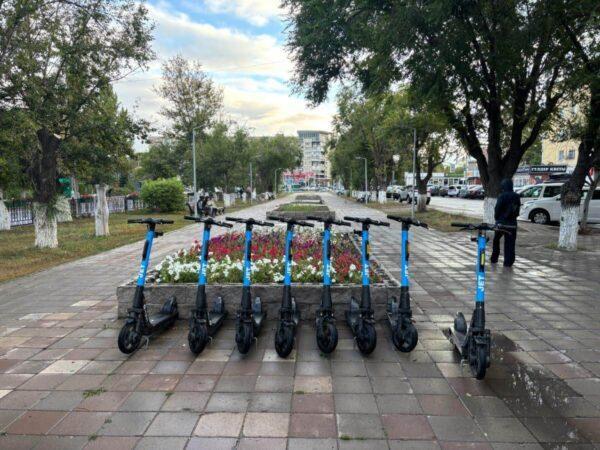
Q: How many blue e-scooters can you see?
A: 8